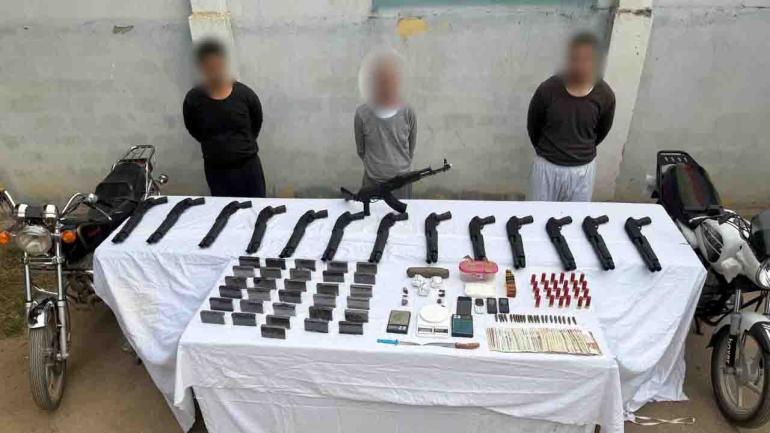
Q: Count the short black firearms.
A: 13